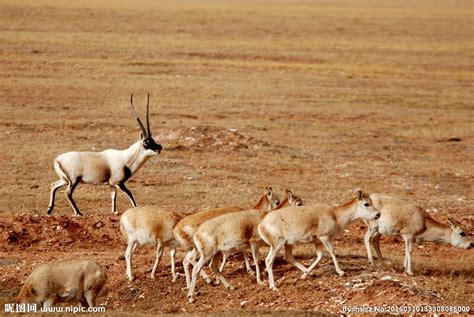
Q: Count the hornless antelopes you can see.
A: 6